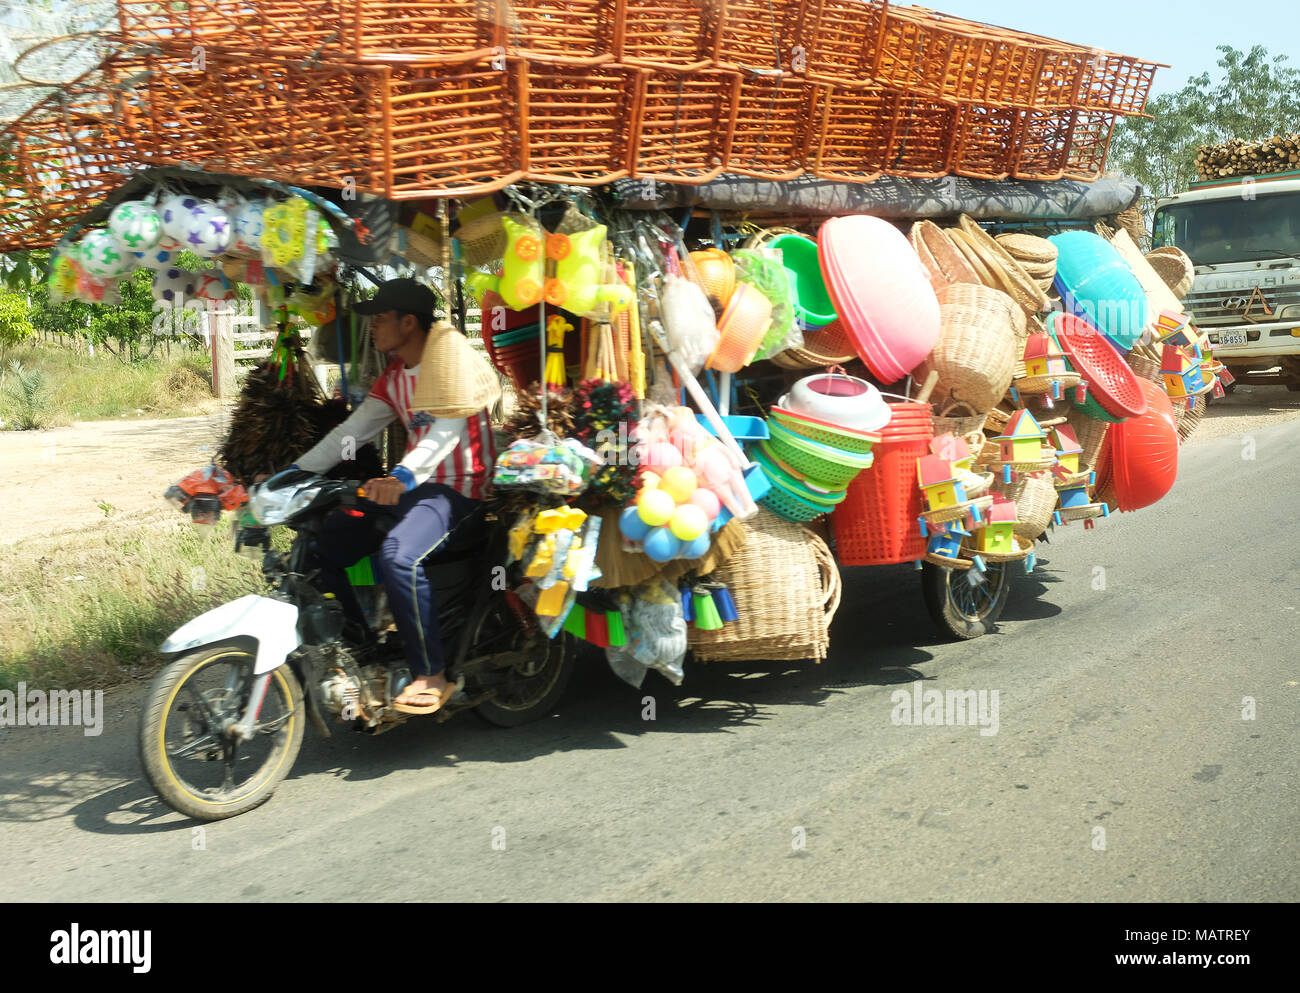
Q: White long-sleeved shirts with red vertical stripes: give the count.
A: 1